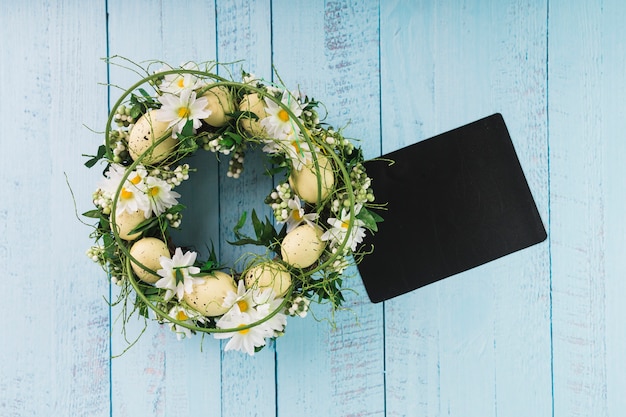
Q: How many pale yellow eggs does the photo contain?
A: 9